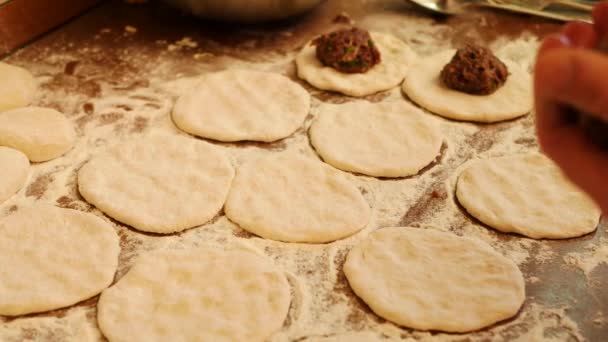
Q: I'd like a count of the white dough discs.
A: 13